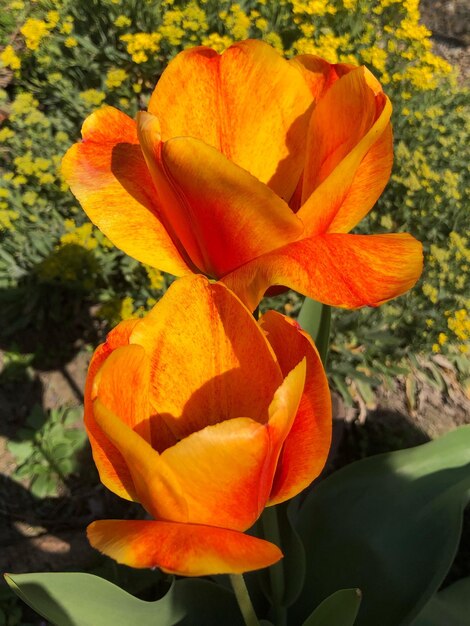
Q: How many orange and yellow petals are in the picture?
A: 12